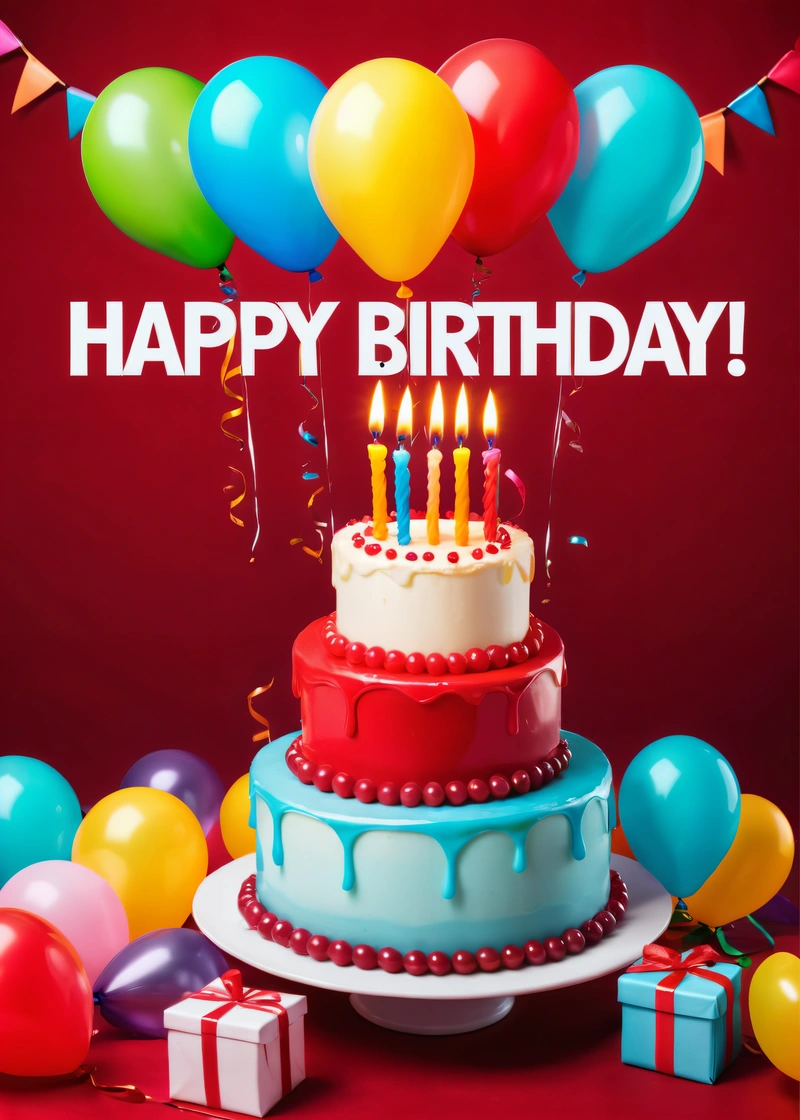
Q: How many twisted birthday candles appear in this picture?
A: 5